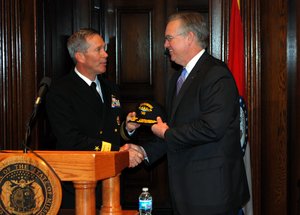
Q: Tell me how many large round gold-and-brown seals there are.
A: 1